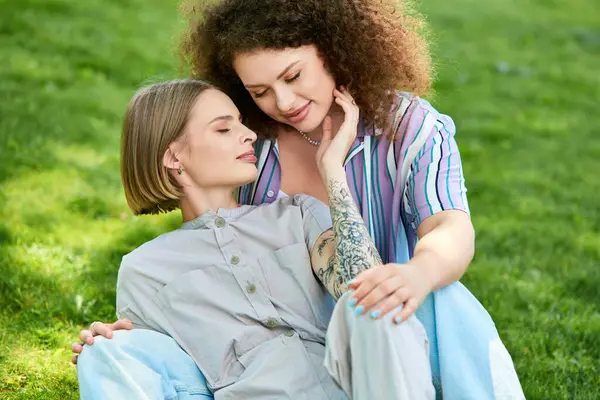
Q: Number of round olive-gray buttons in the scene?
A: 5